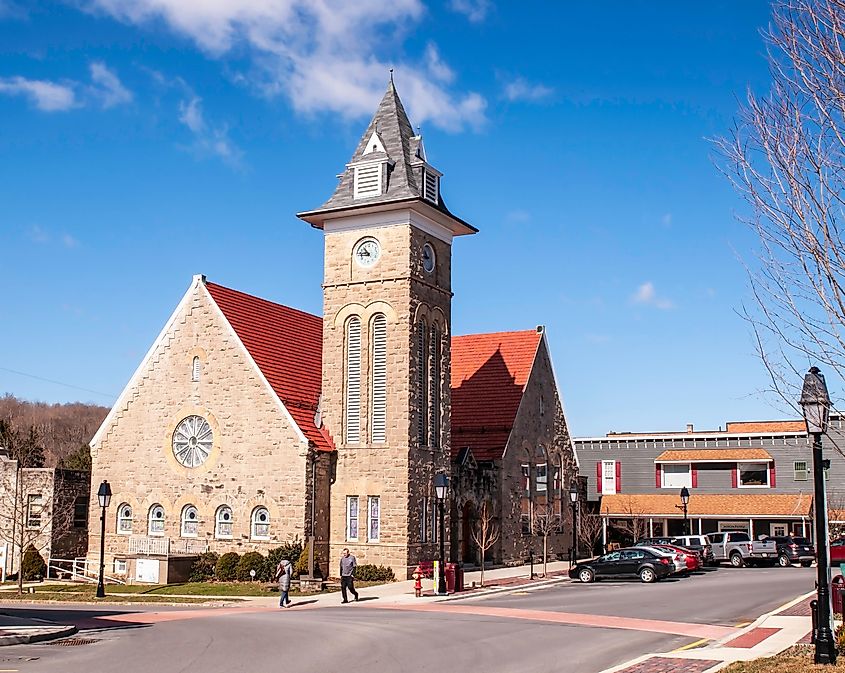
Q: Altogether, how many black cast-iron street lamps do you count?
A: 5